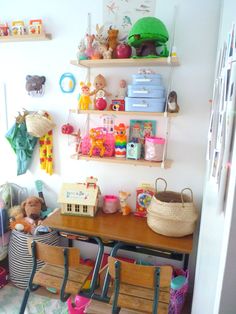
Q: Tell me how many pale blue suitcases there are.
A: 3